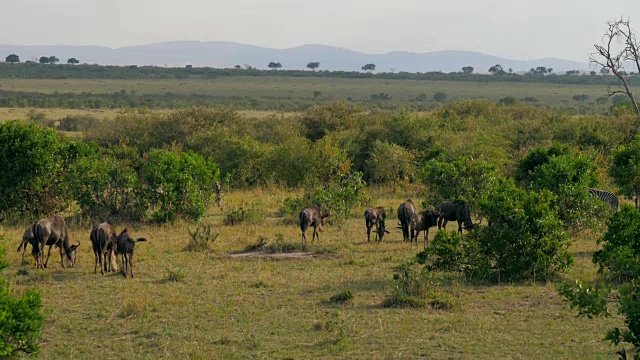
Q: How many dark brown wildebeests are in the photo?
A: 9